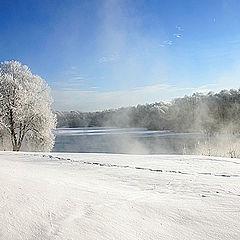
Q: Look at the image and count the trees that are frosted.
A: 1